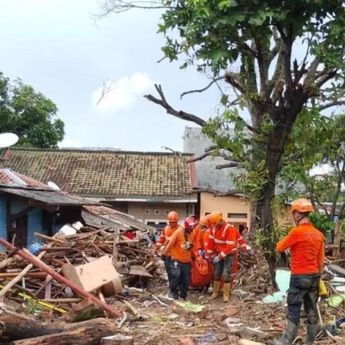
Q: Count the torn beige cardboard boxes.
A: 1